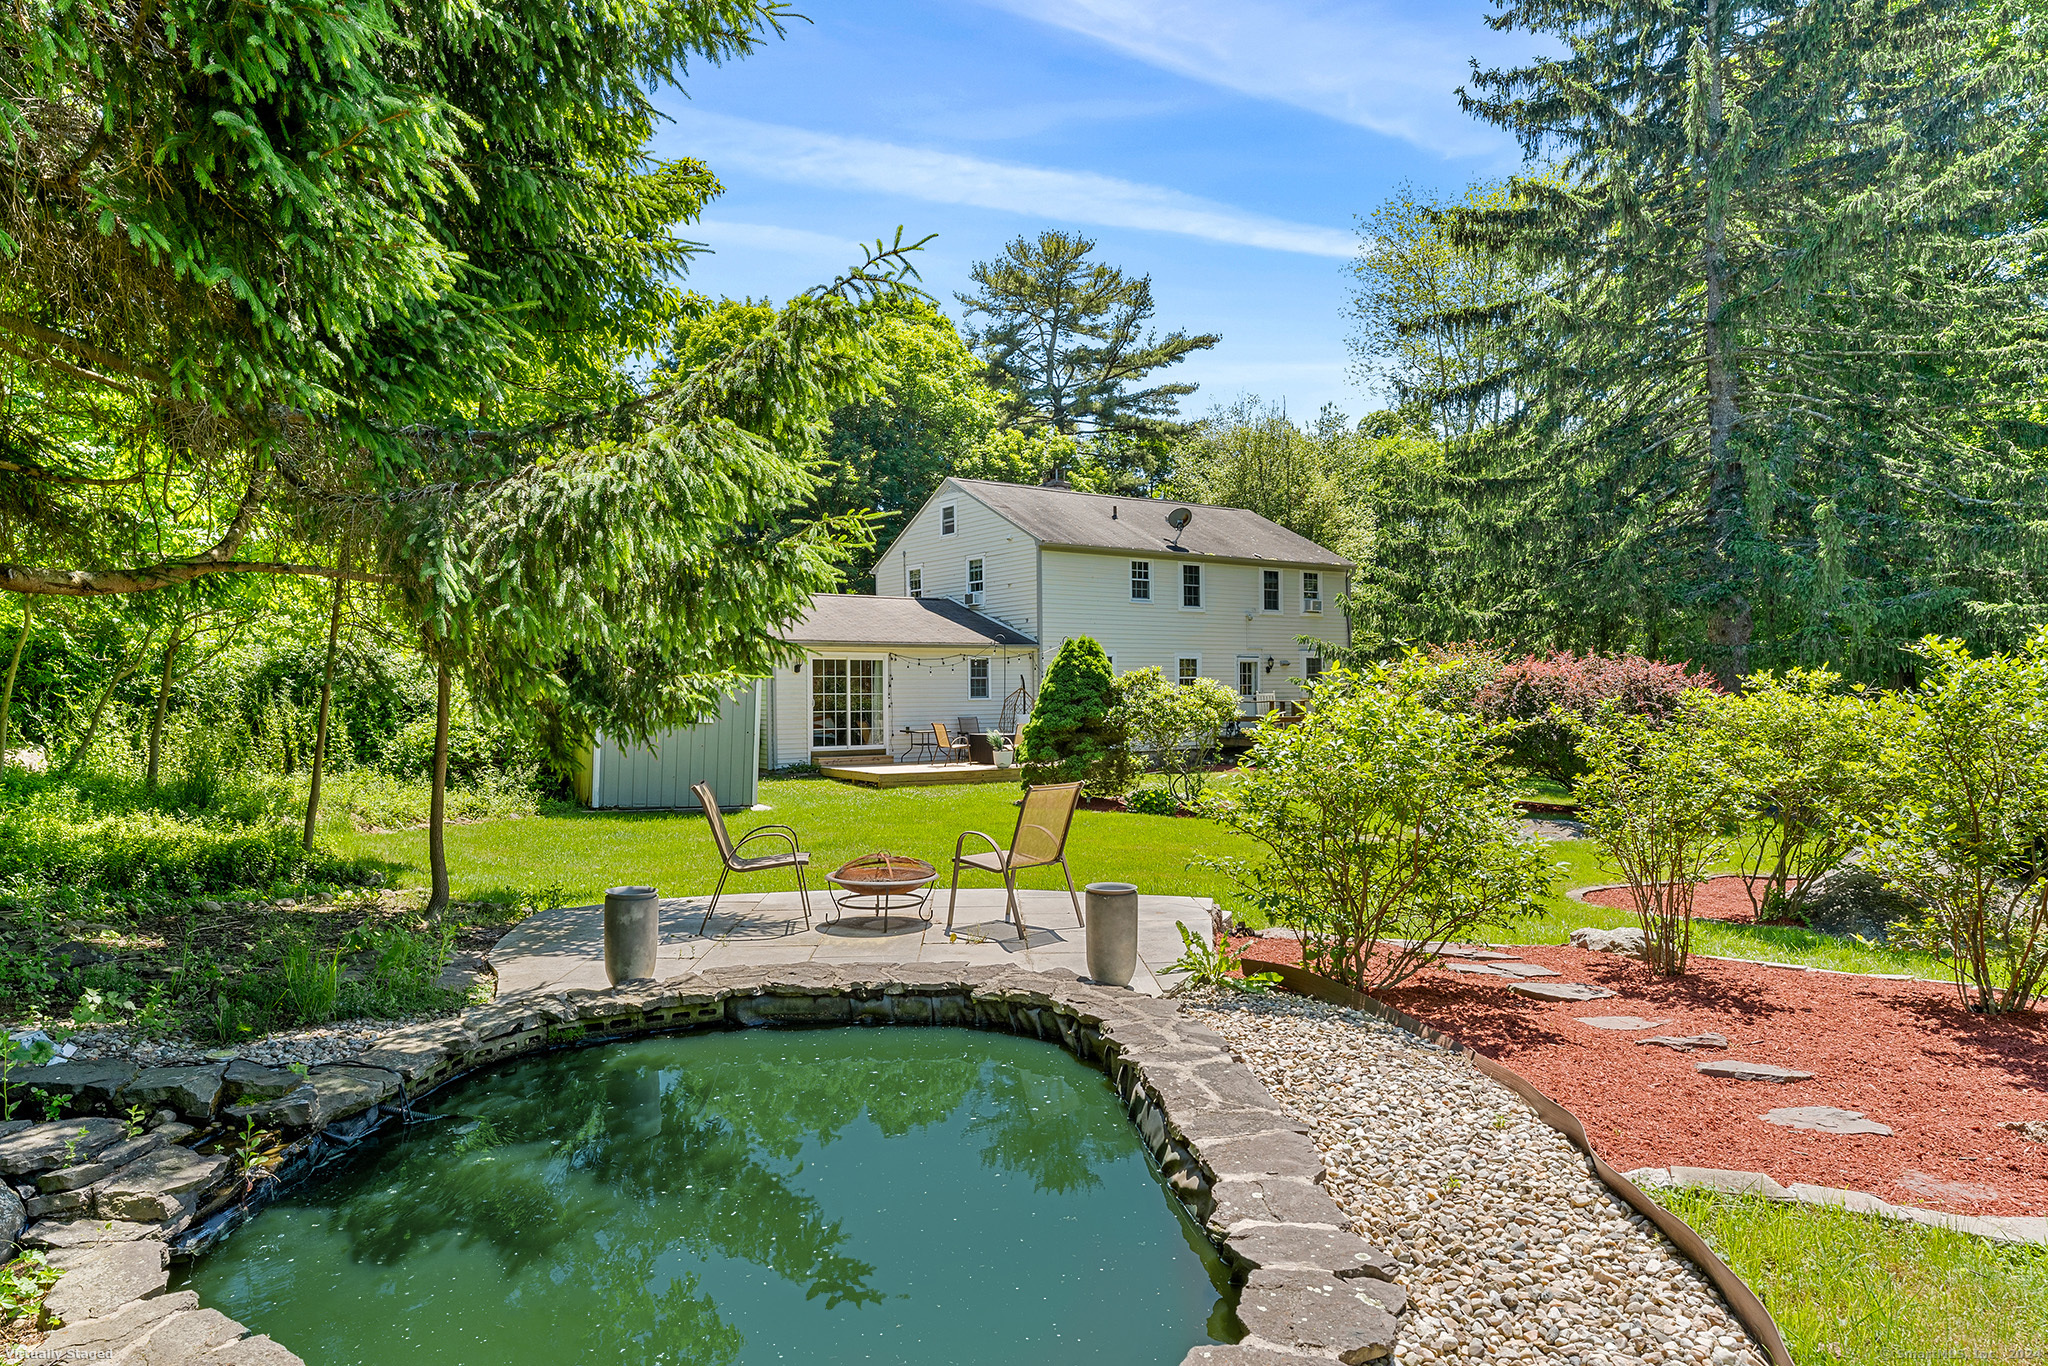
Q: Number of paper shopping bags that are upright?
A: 0